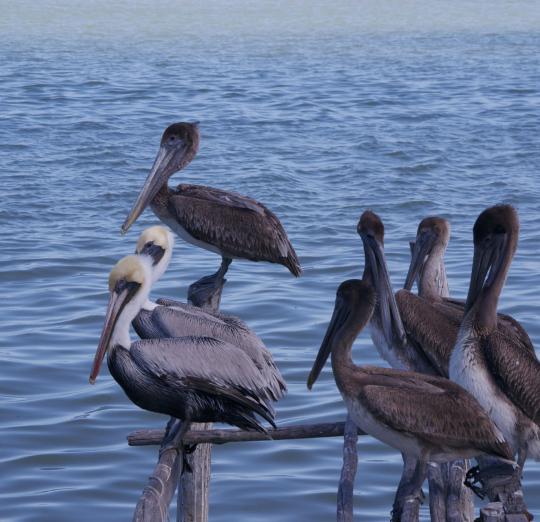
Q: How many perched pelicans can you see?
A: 7